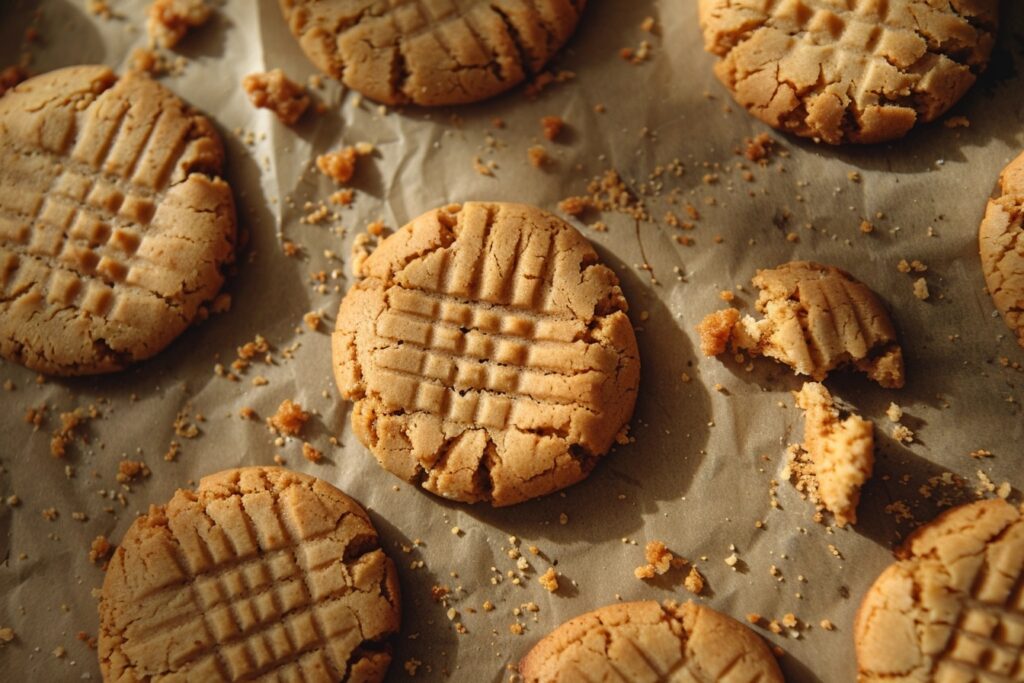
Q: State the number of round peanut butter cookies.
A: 8